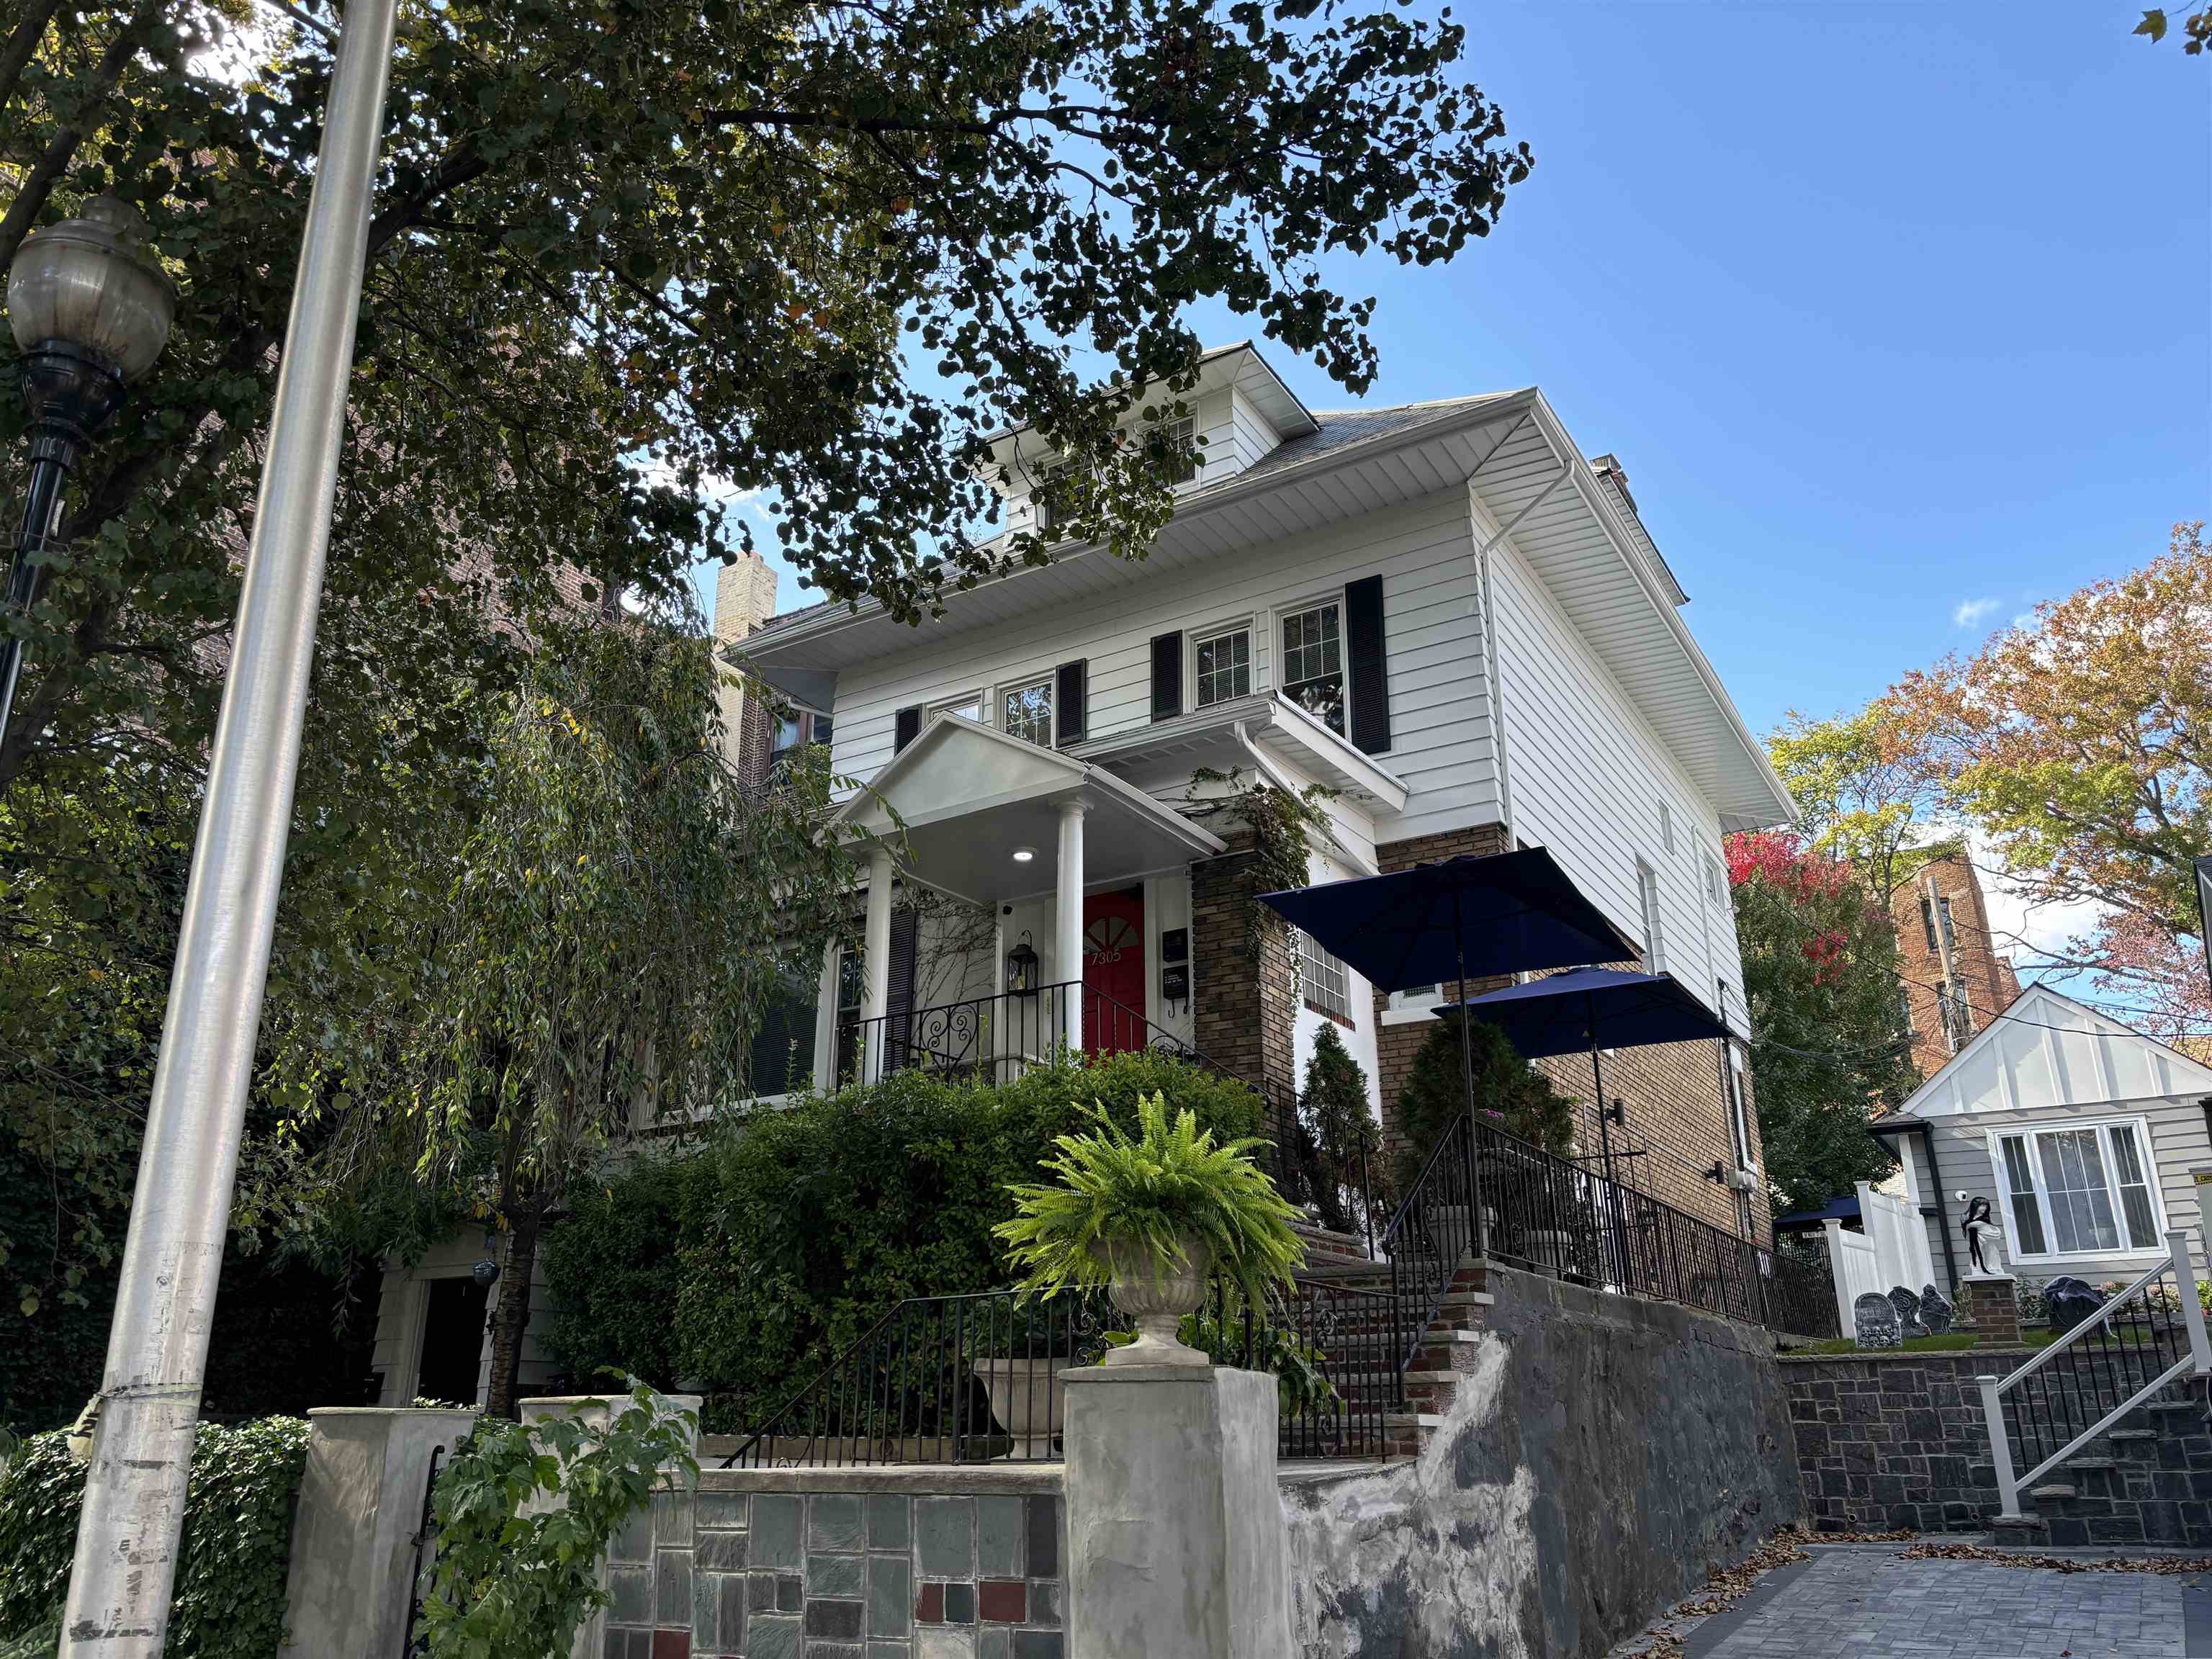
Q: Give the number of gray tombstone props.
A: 3